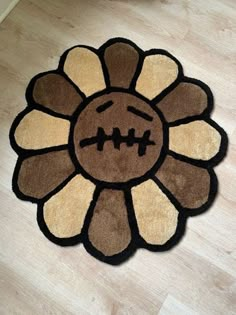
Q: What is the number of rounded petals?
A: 12